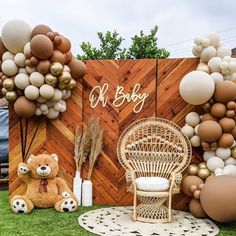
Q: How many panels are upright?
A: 3